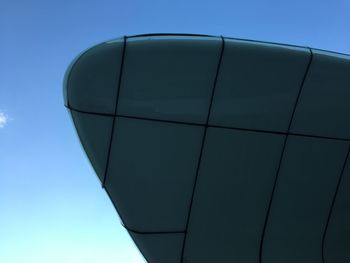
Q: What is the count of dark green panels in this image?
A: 10